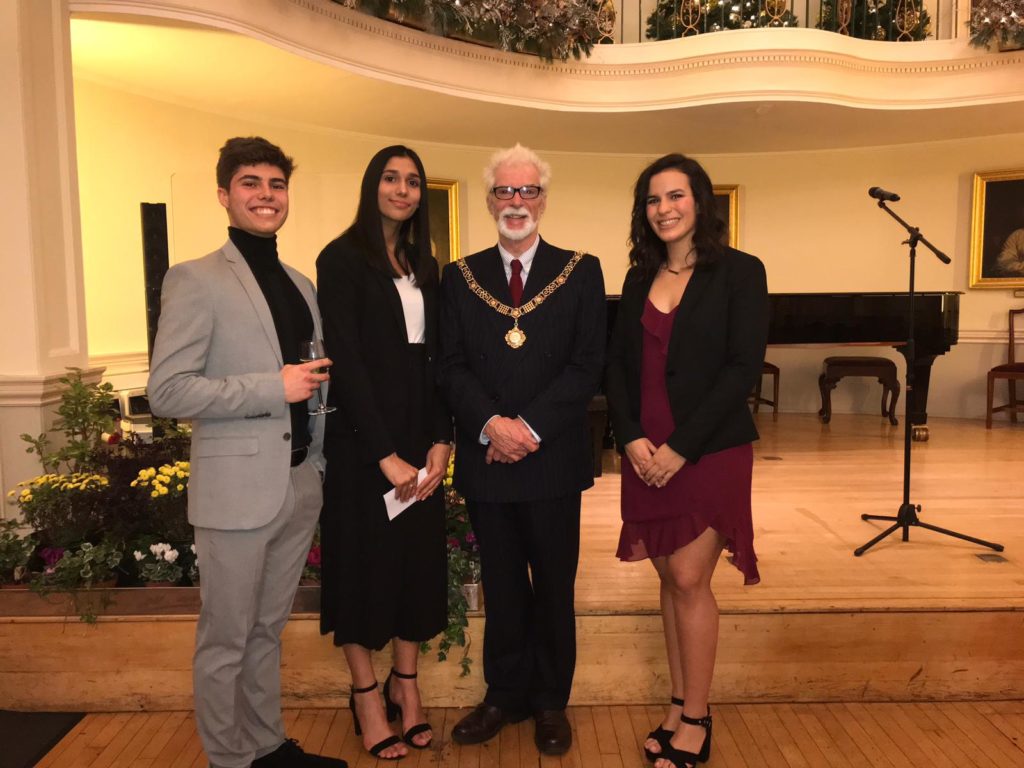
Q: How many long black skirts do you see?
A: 1